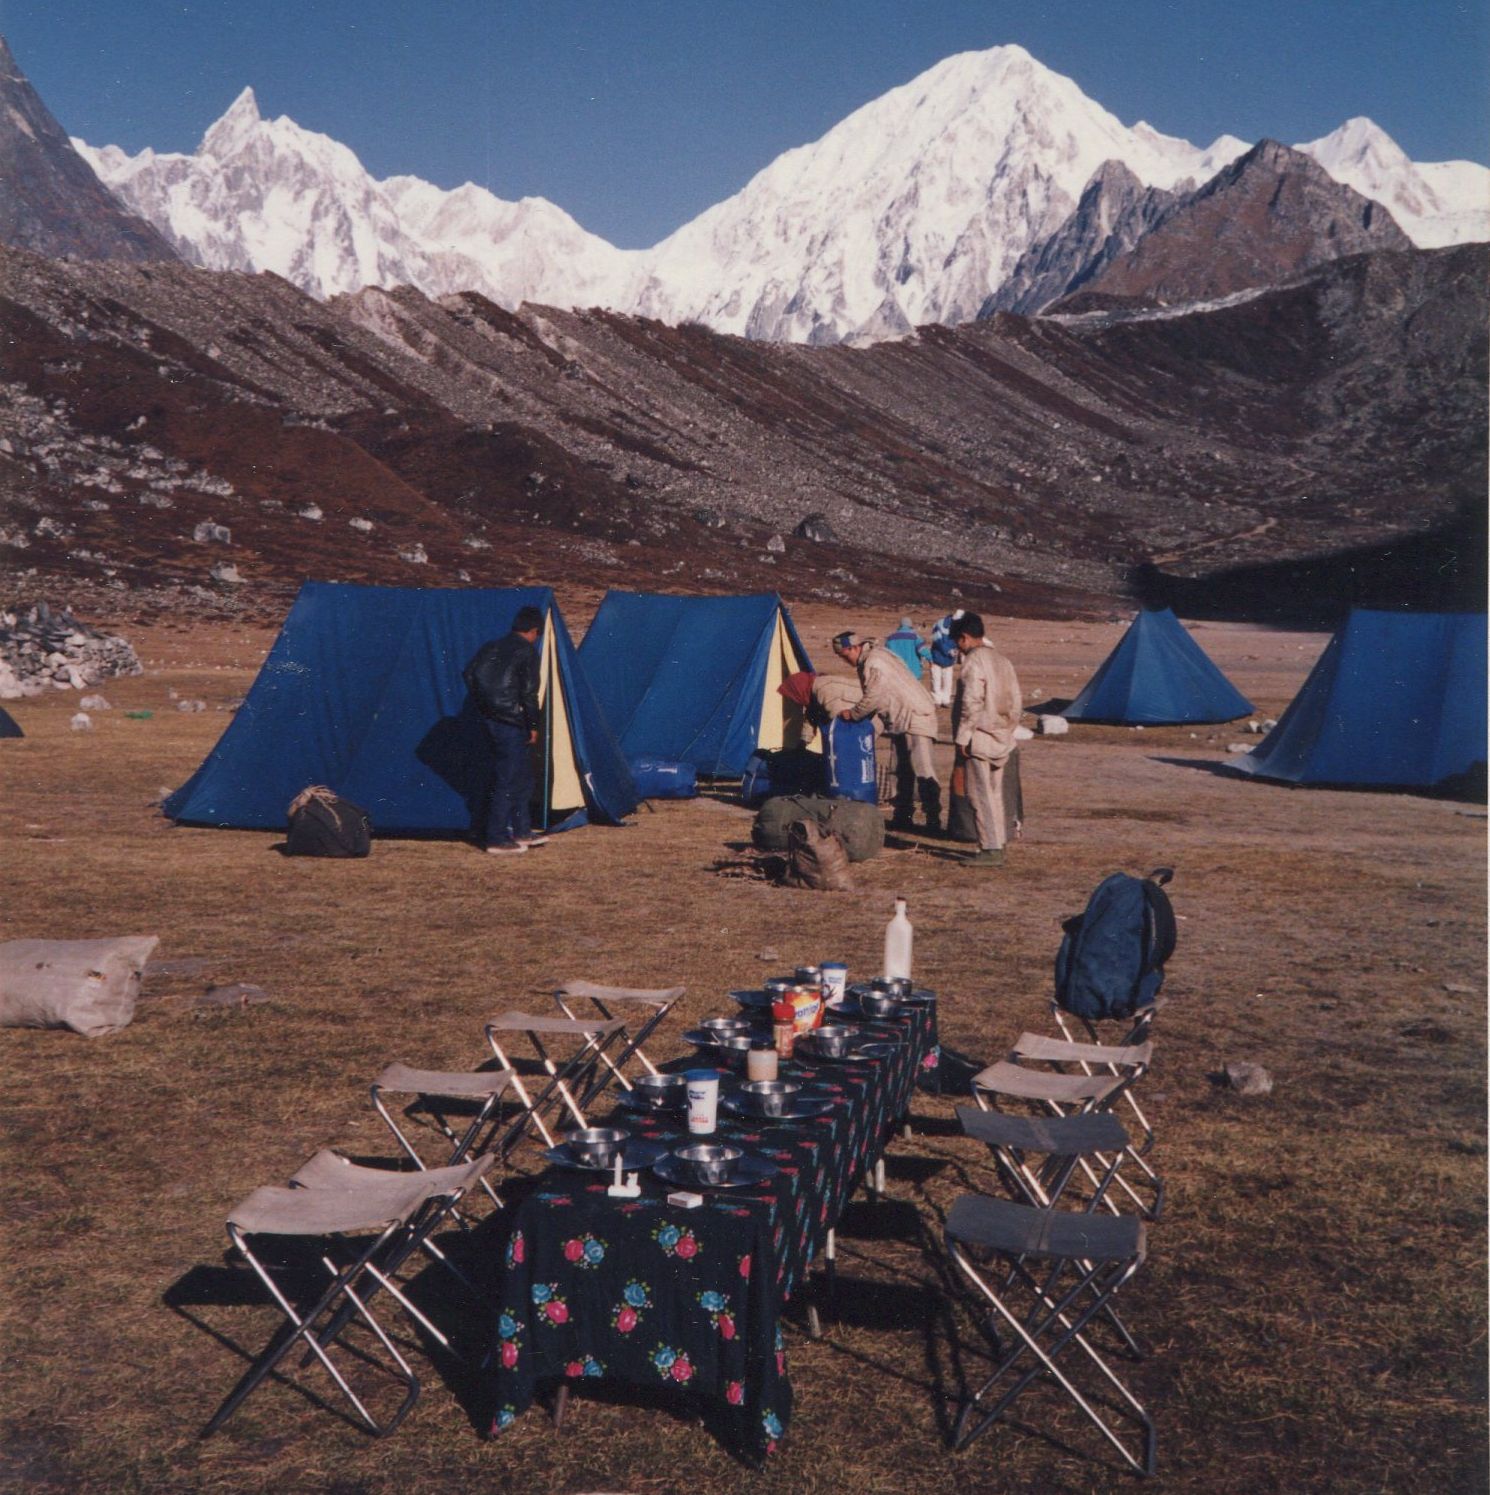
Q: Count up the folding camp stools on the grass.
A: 10